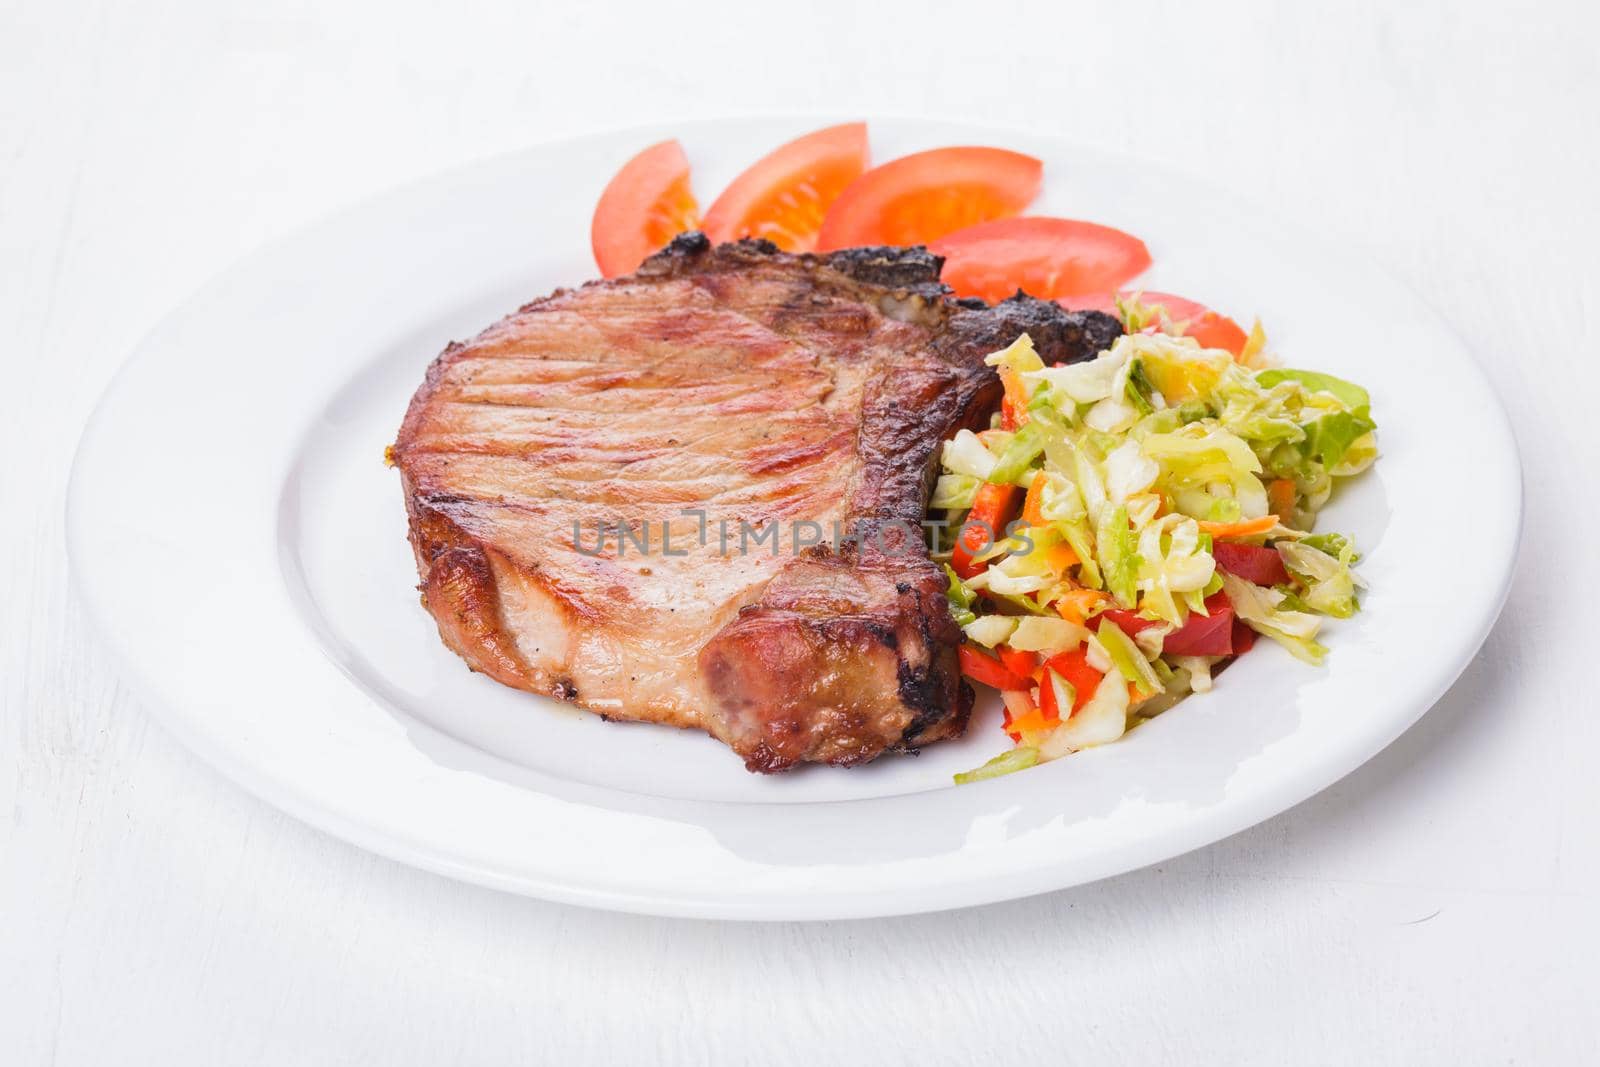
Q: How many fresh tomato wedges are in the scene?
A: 5